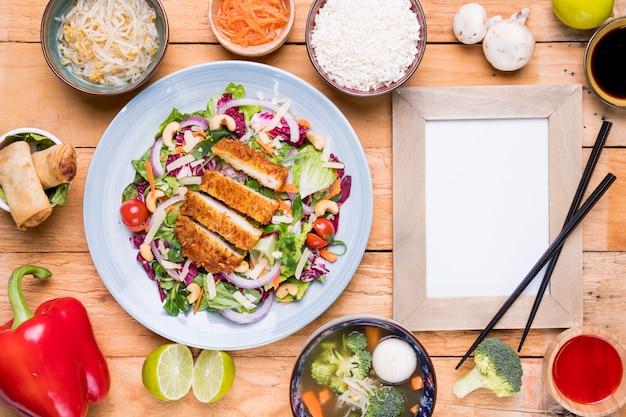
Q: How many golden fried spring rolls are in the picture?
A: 2